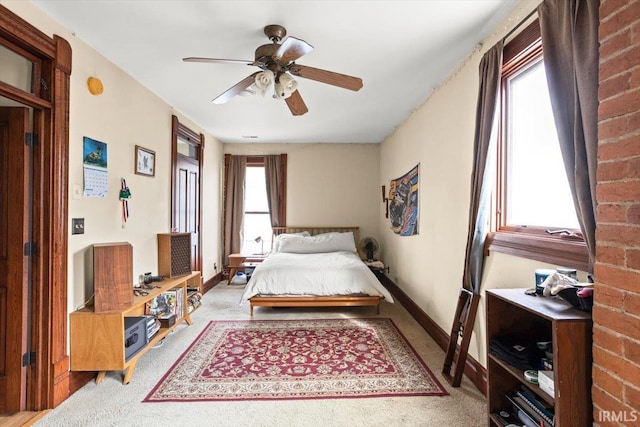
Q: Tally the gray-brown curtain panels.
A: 4